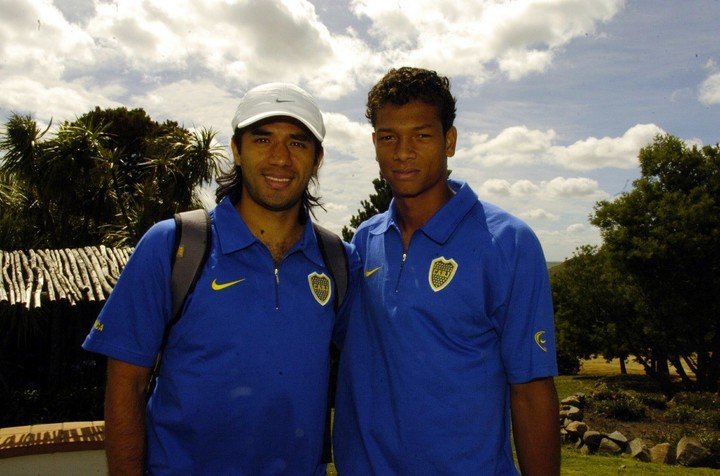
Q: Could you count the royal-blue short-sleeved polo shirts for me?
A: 2